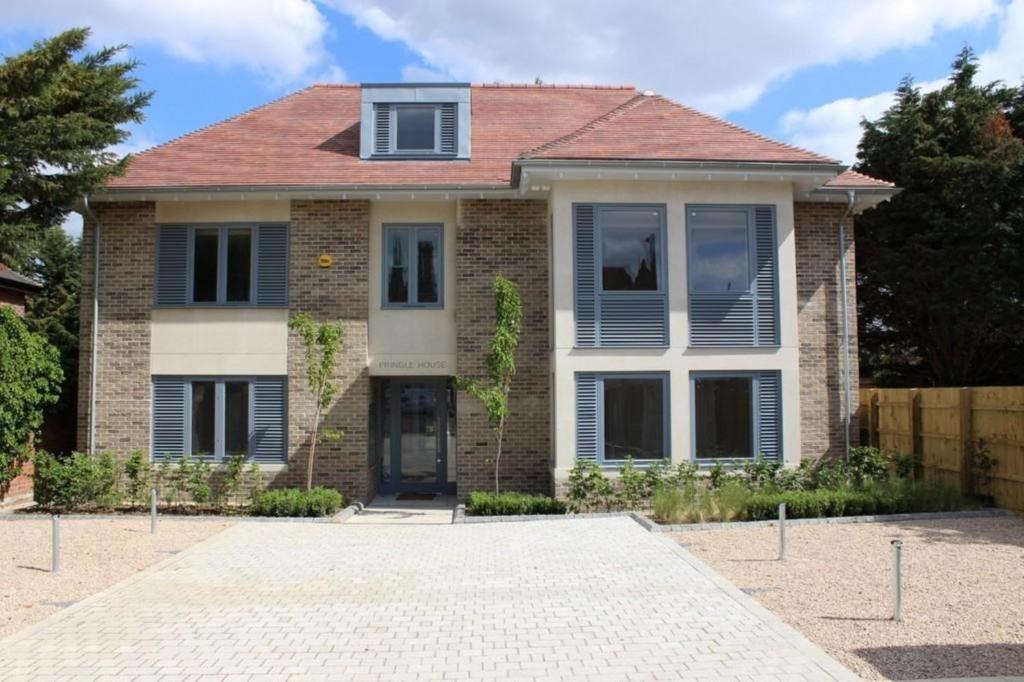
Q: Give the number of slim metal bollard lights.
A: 4